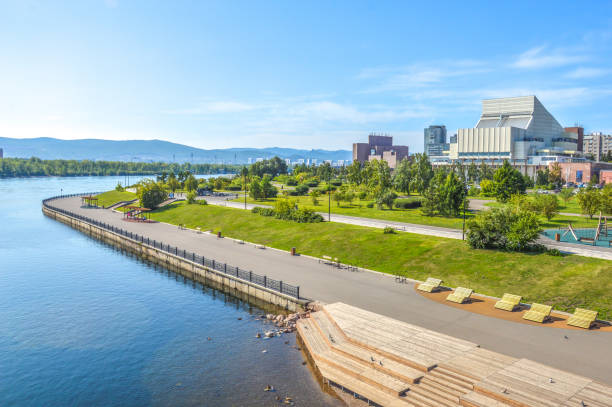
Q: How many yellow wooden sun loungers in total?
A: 5